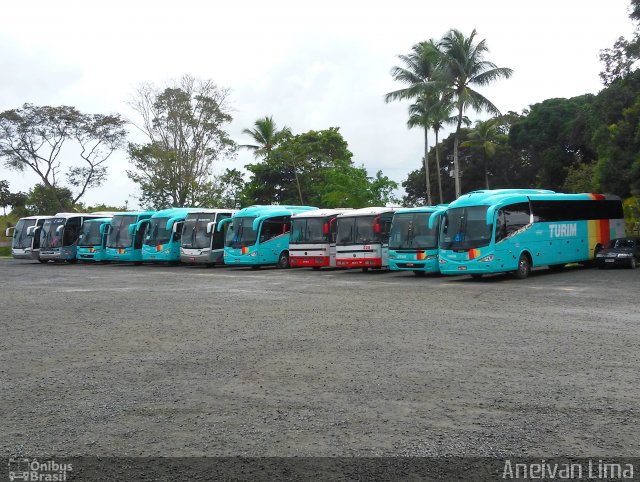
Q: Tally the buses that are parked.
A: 11